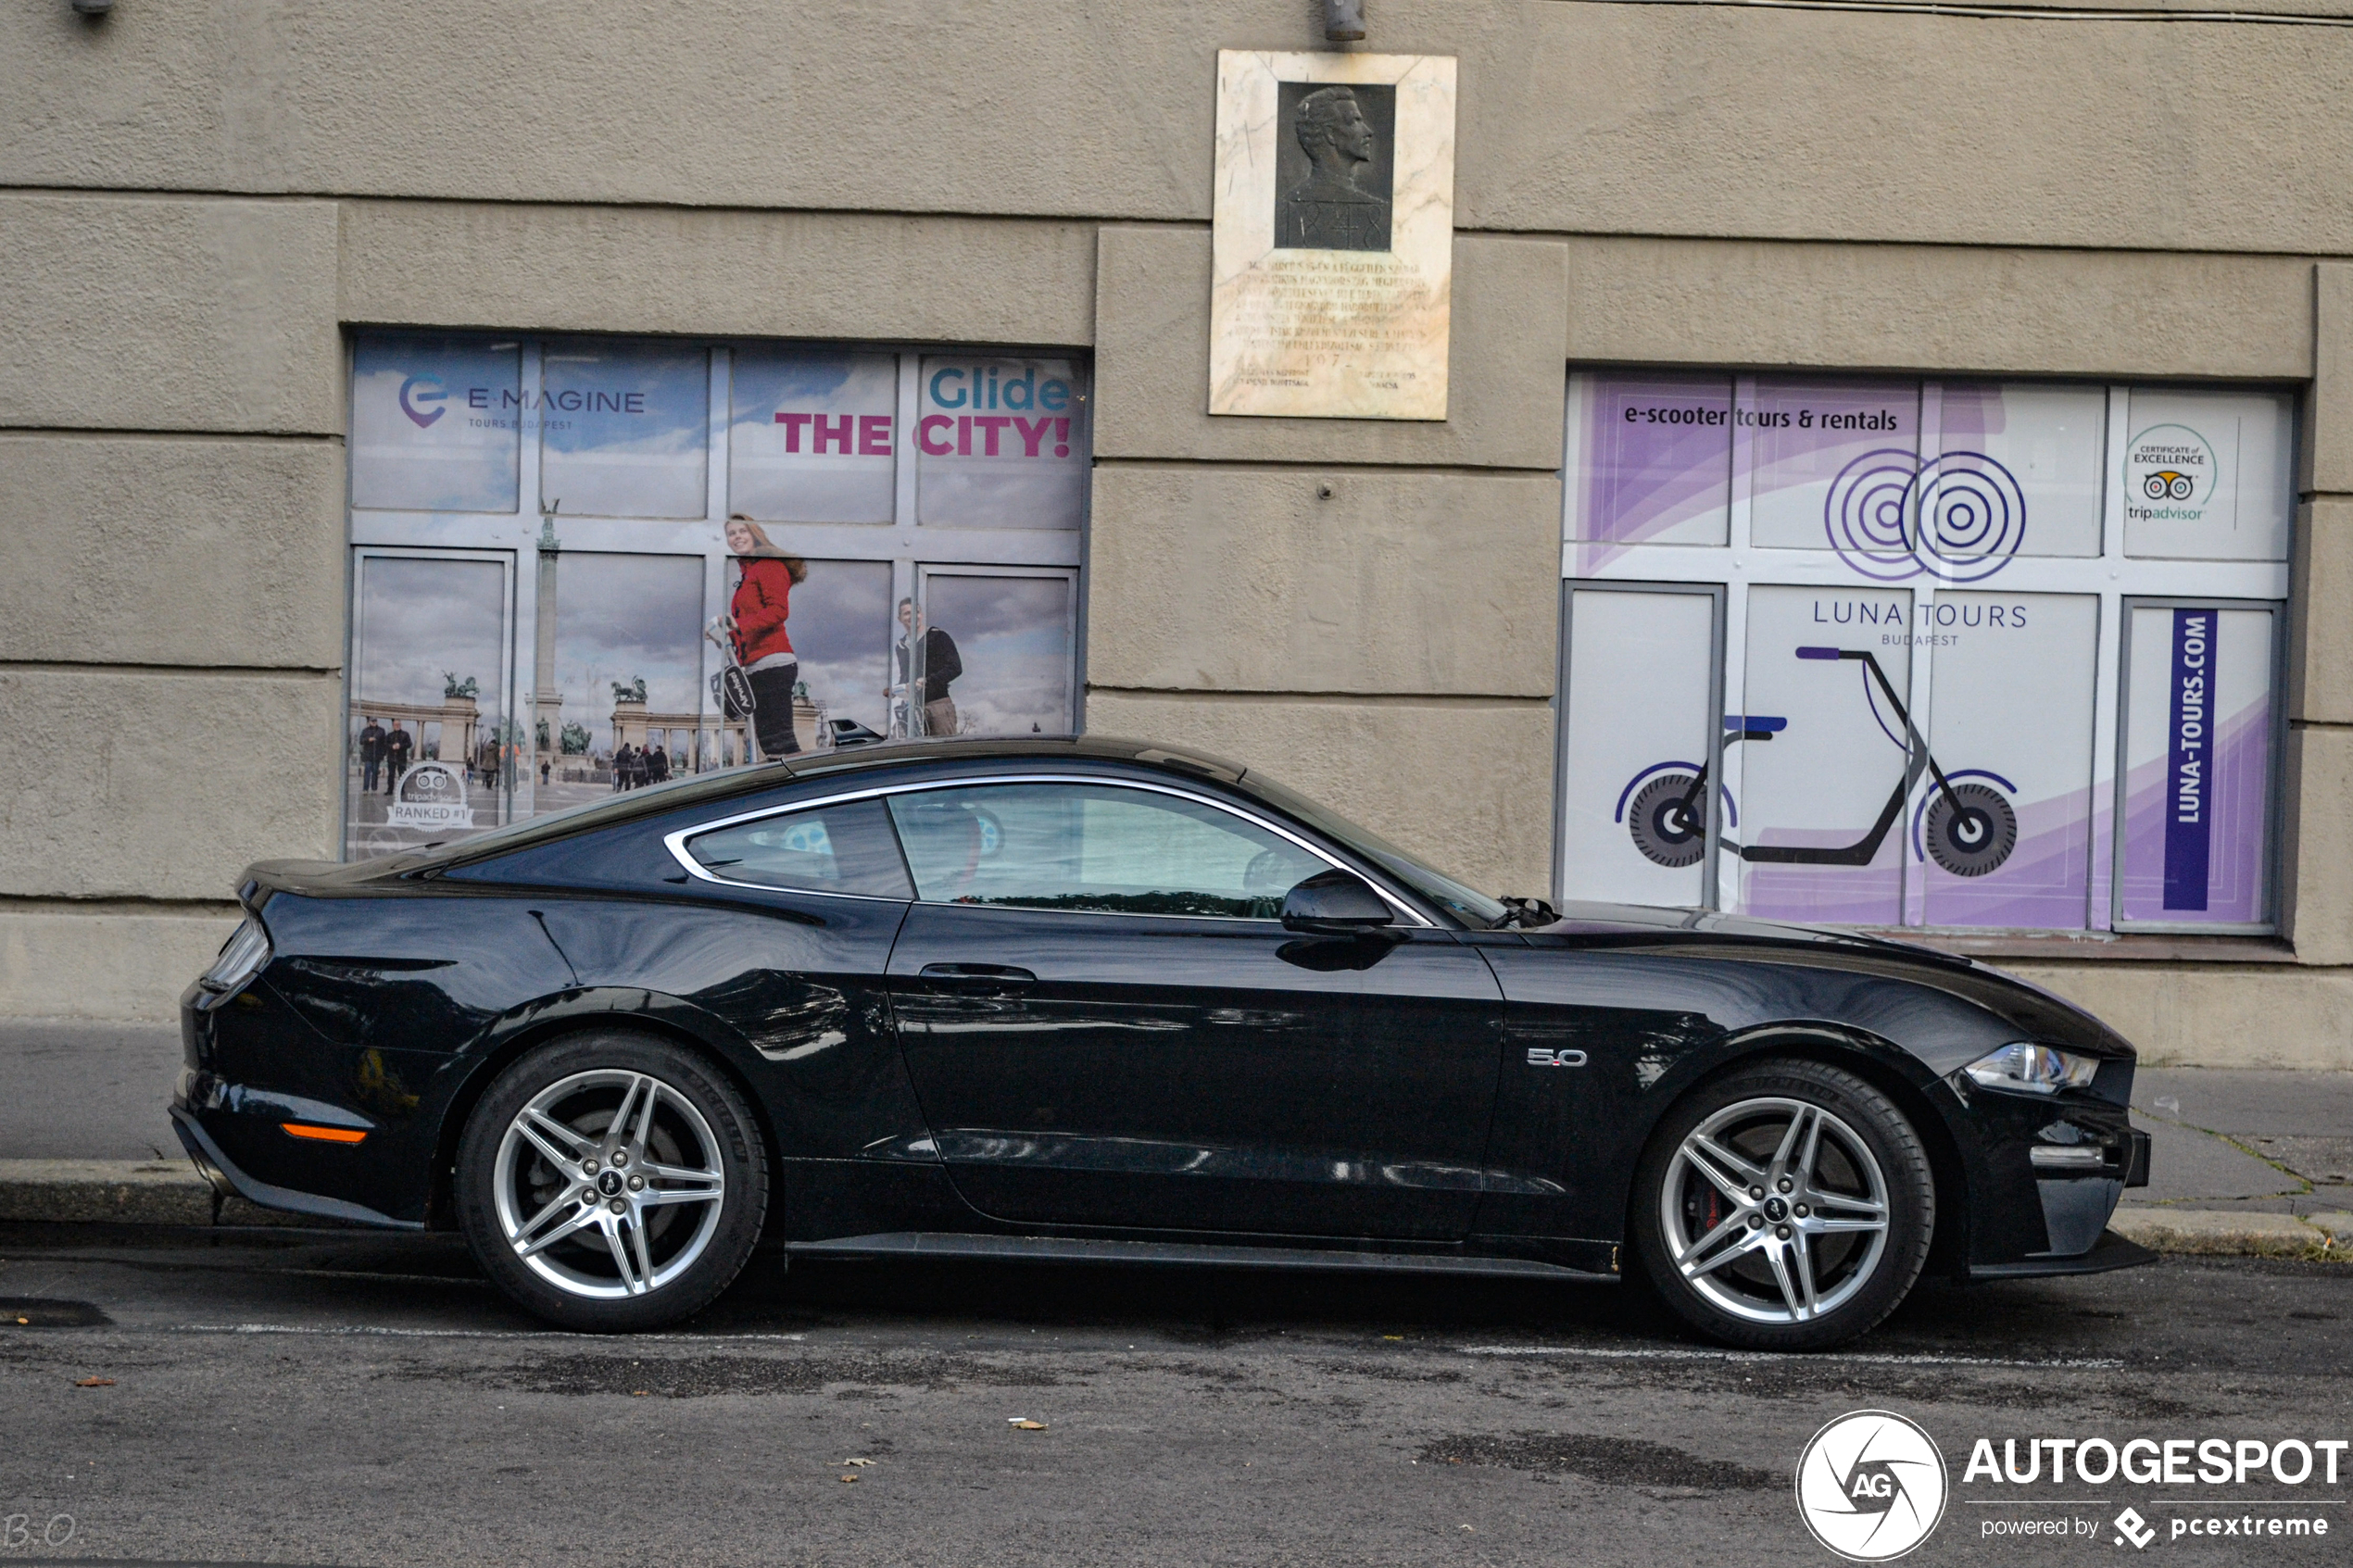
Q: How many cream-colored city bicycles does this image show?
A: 0